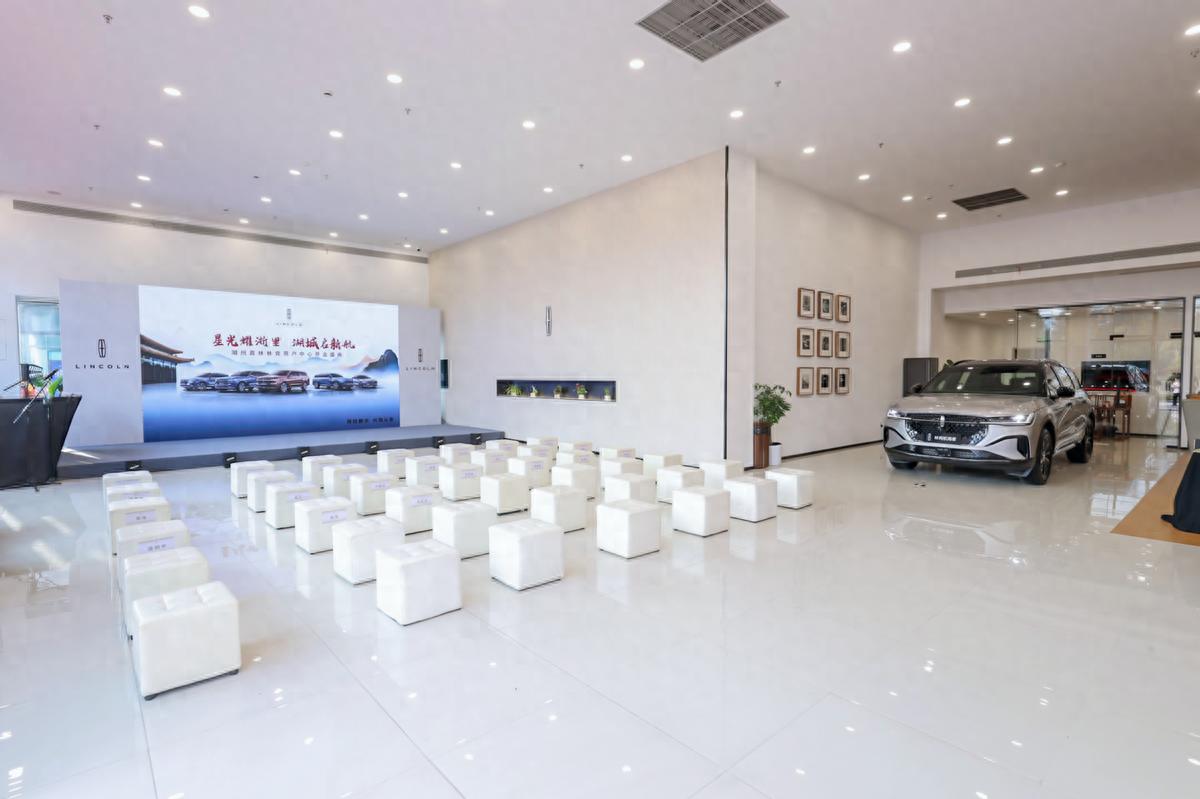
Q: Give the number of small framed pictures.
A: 9